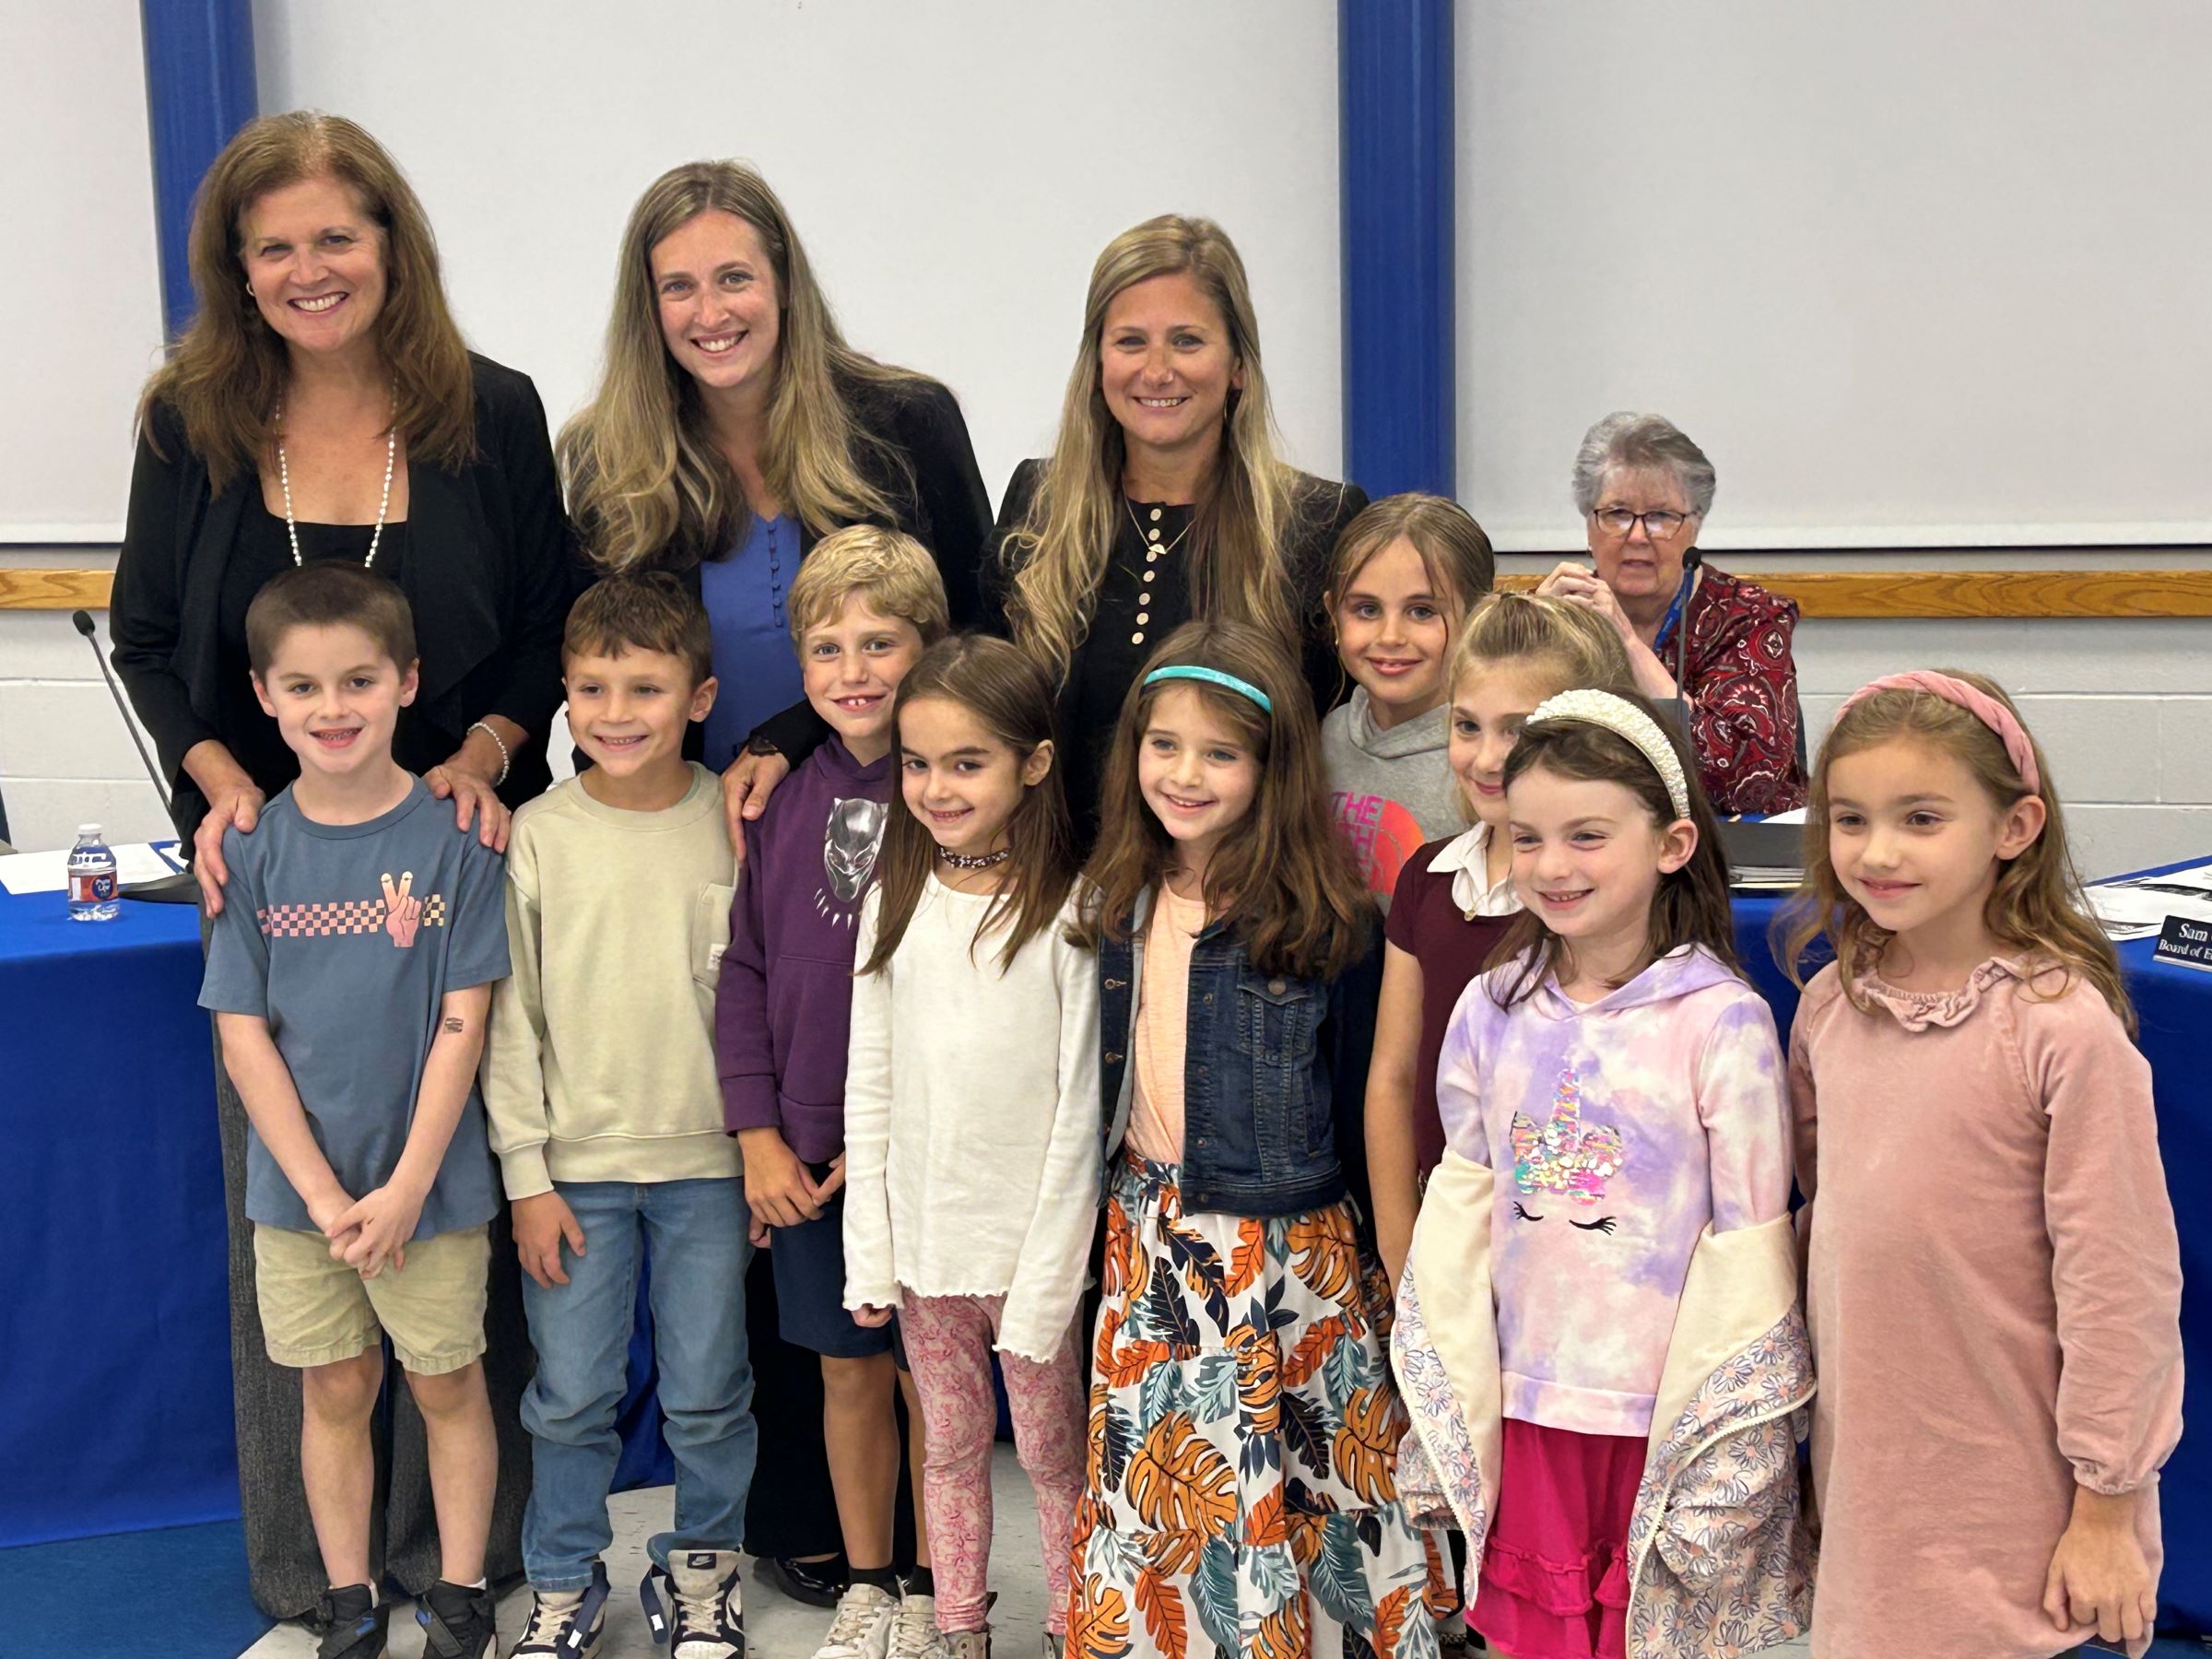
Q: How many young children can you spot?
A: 9